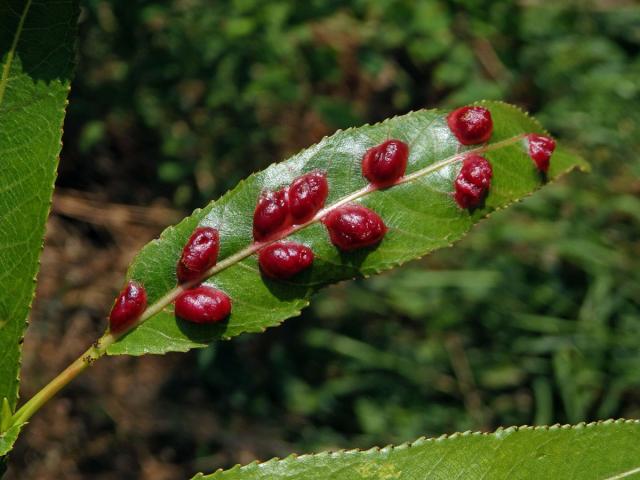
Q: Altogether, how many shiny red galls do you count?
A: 11